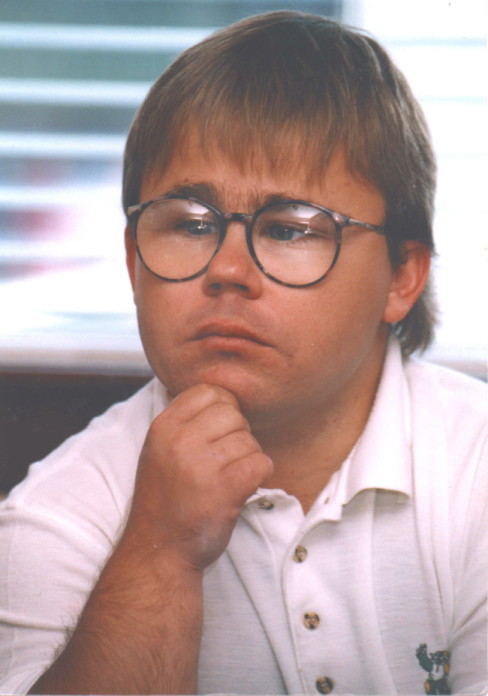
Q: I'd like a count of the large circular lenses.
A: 2